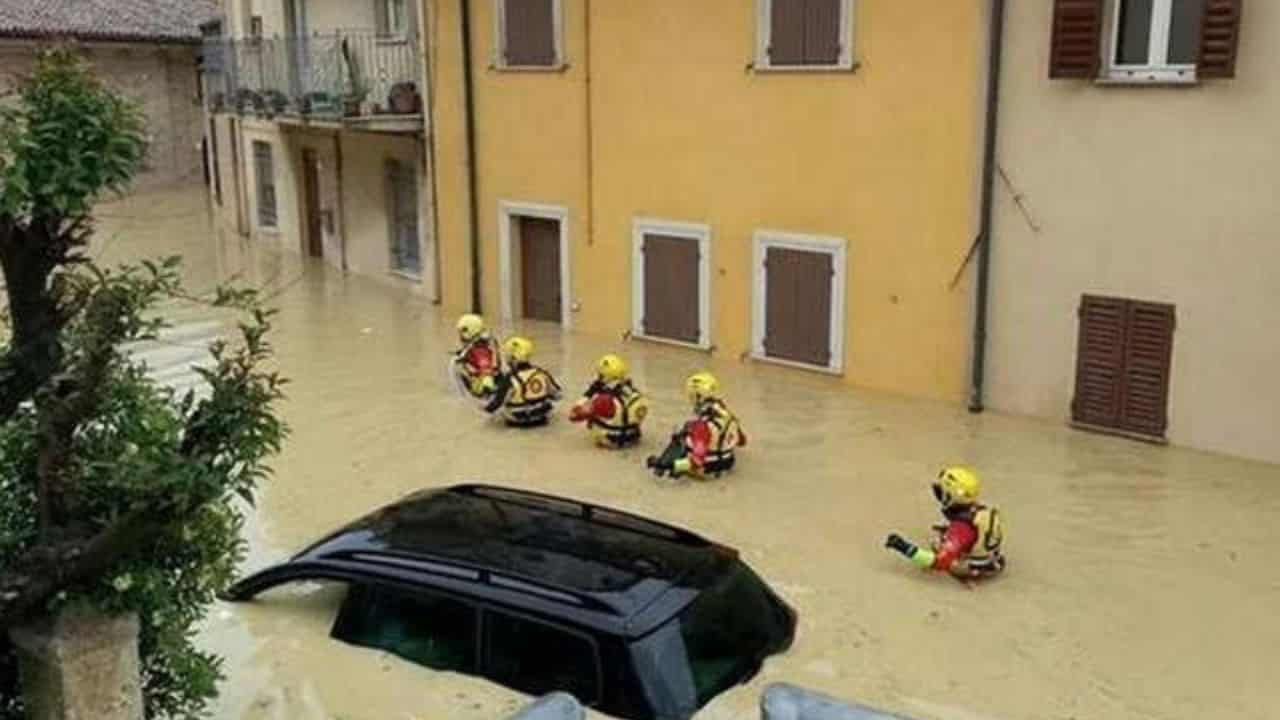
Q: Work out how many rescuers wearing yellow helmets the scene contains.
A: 5